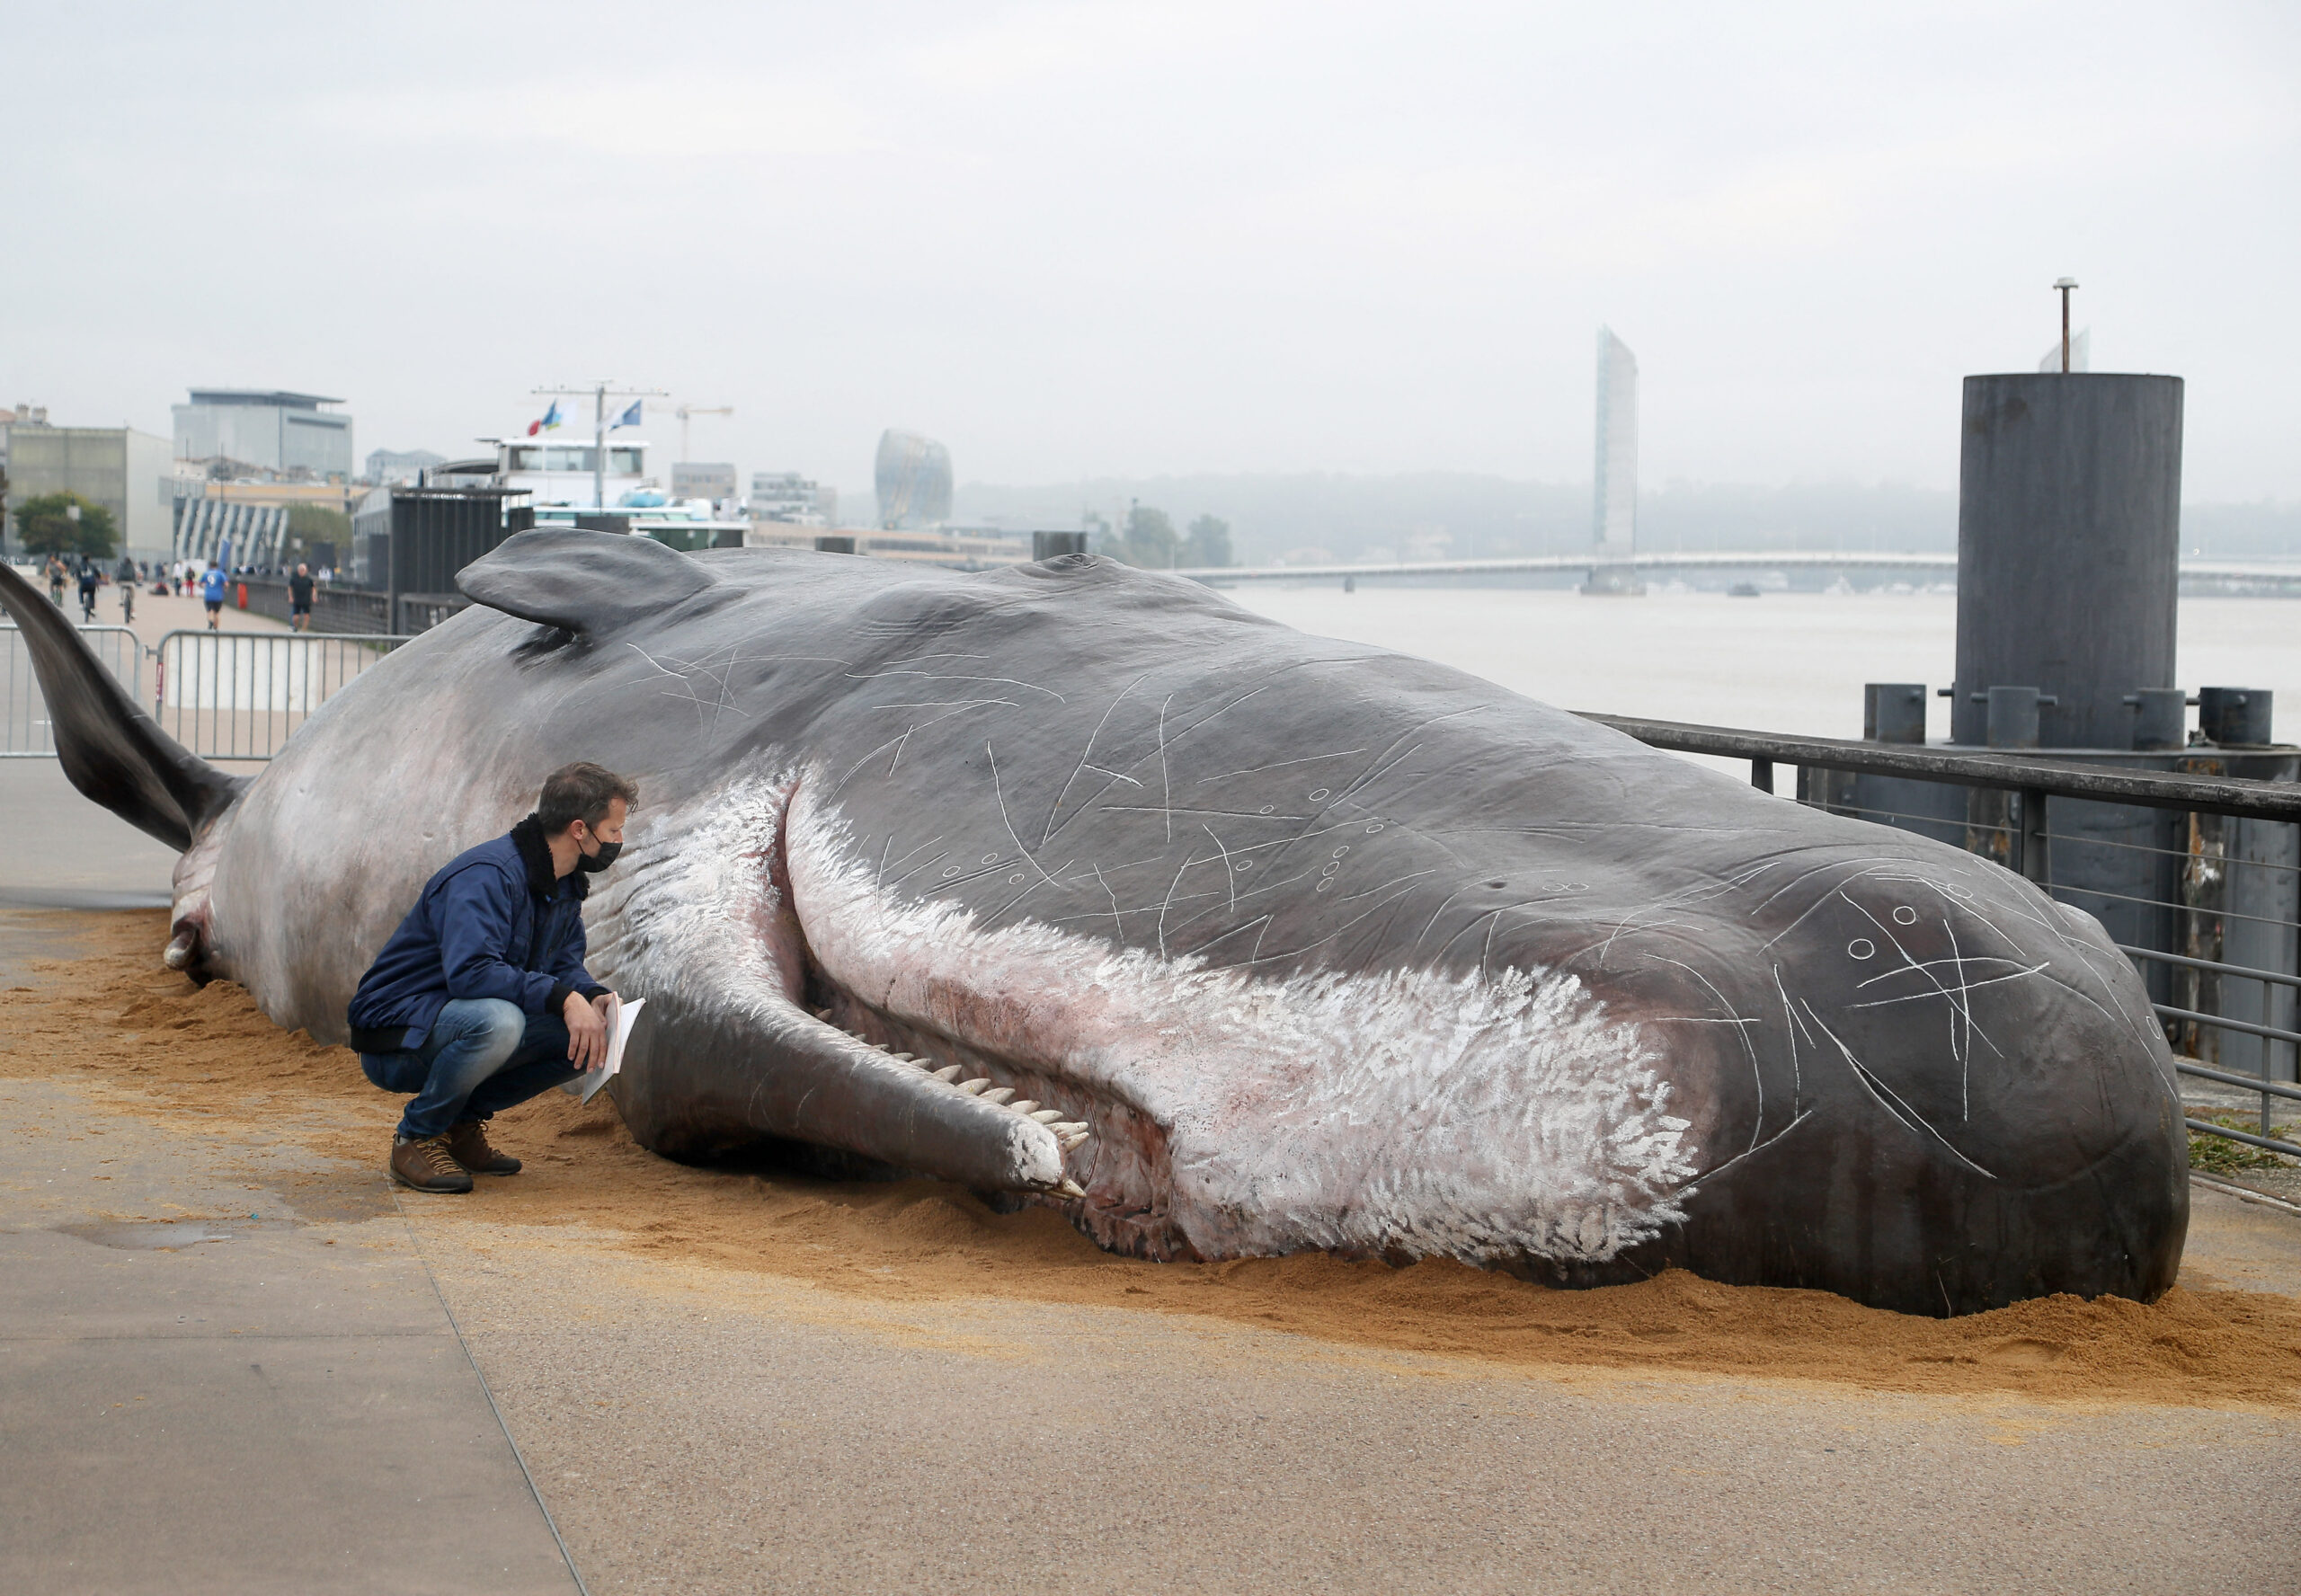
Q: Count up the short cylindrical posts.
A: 4